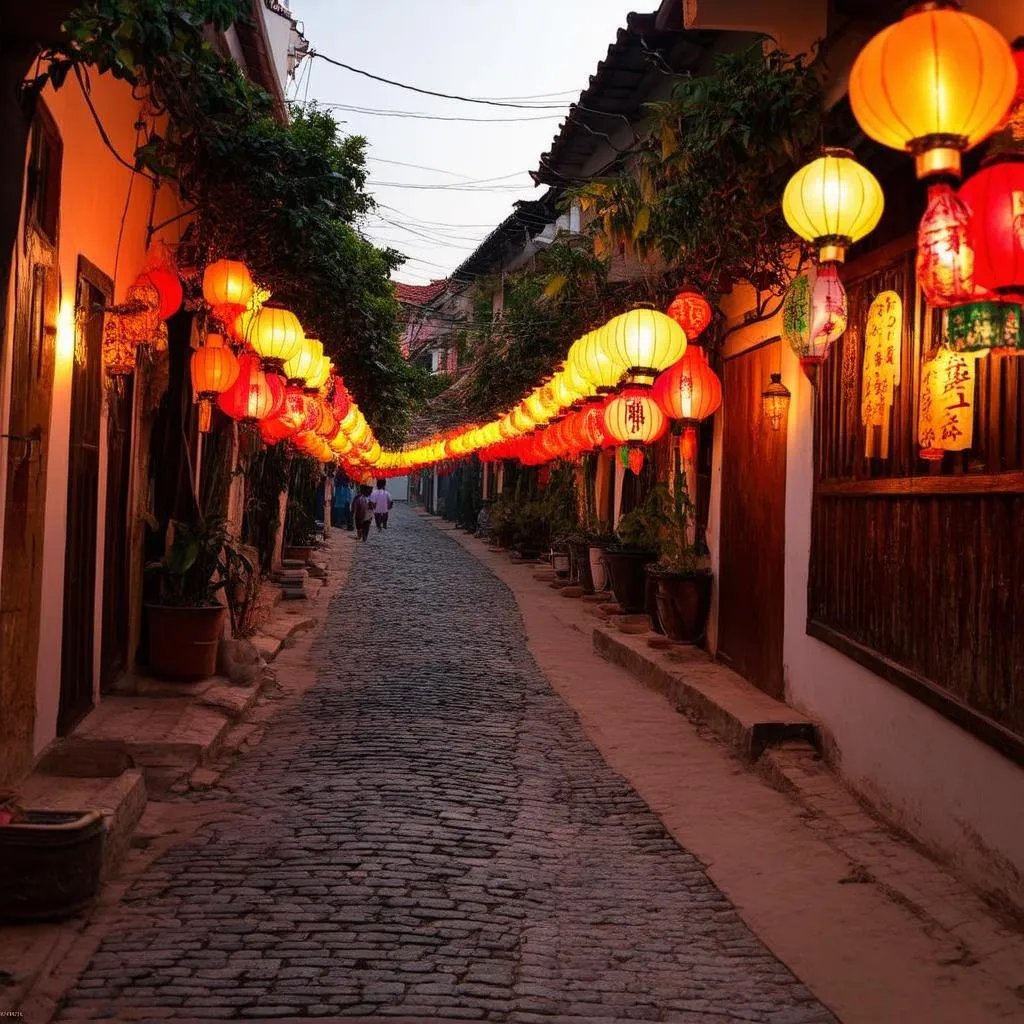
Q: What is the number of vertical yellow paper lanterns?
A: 2